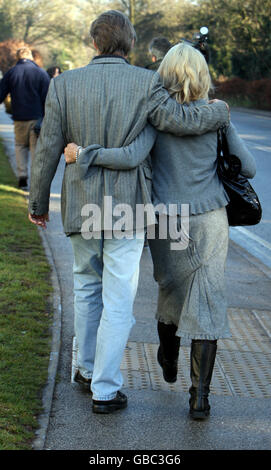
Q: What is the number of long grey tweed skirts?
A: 1